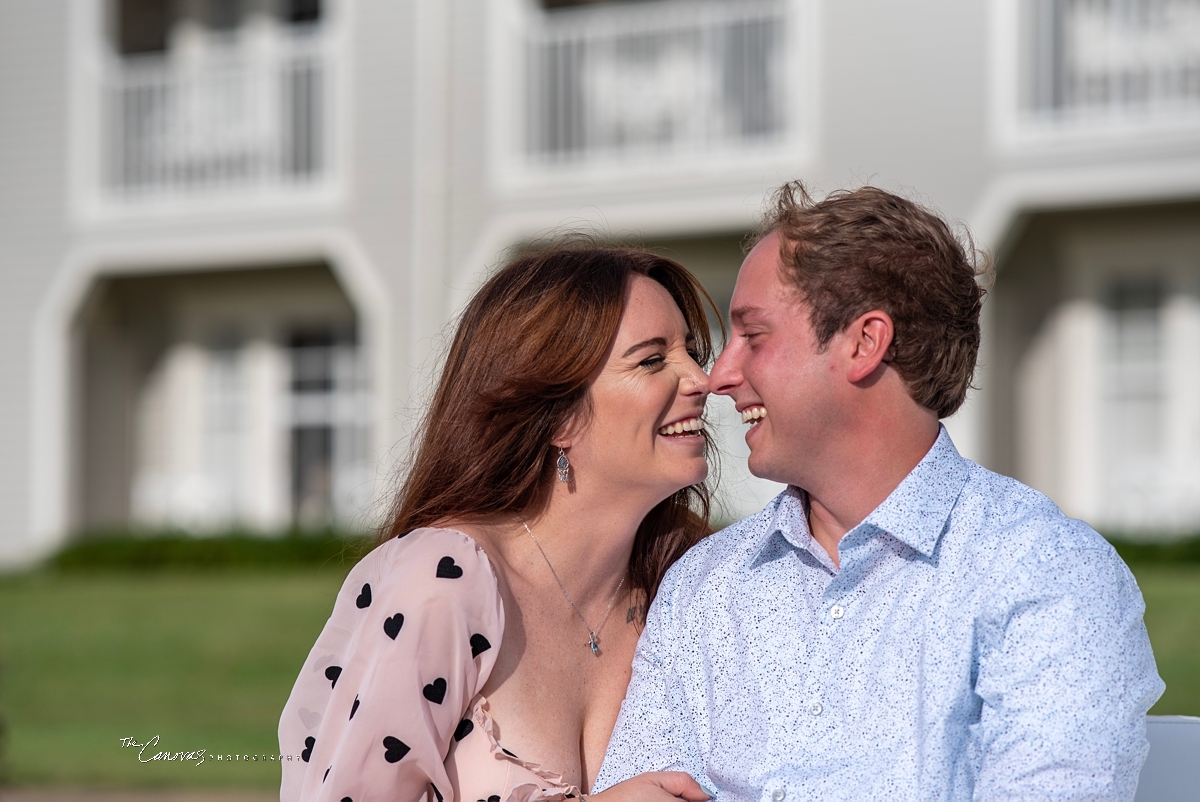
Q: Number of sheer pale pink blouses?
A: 1